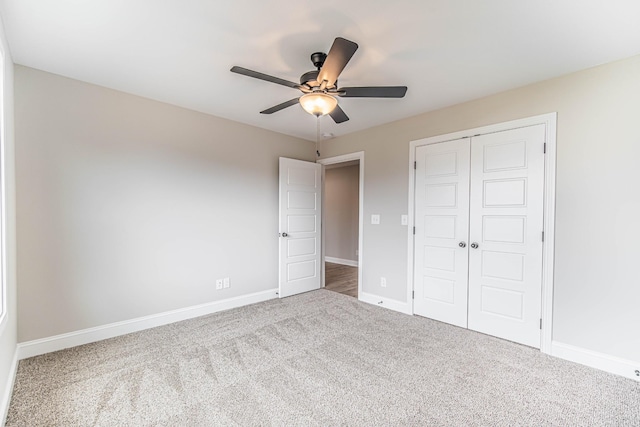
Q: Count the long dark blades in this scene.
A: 5